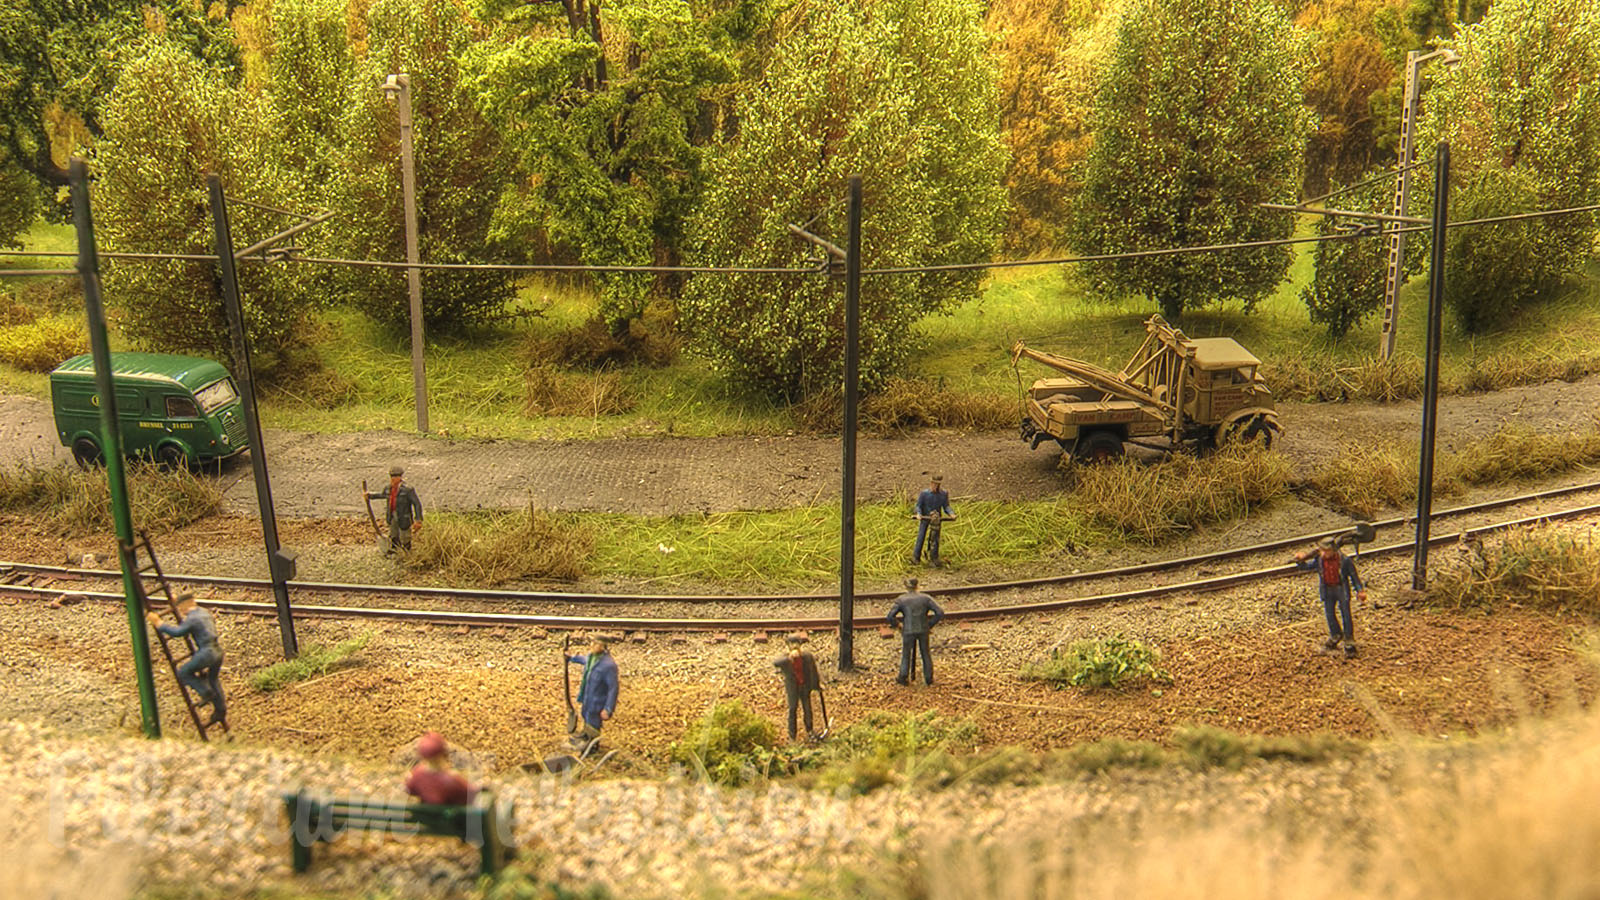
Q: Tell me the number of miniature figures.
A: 8